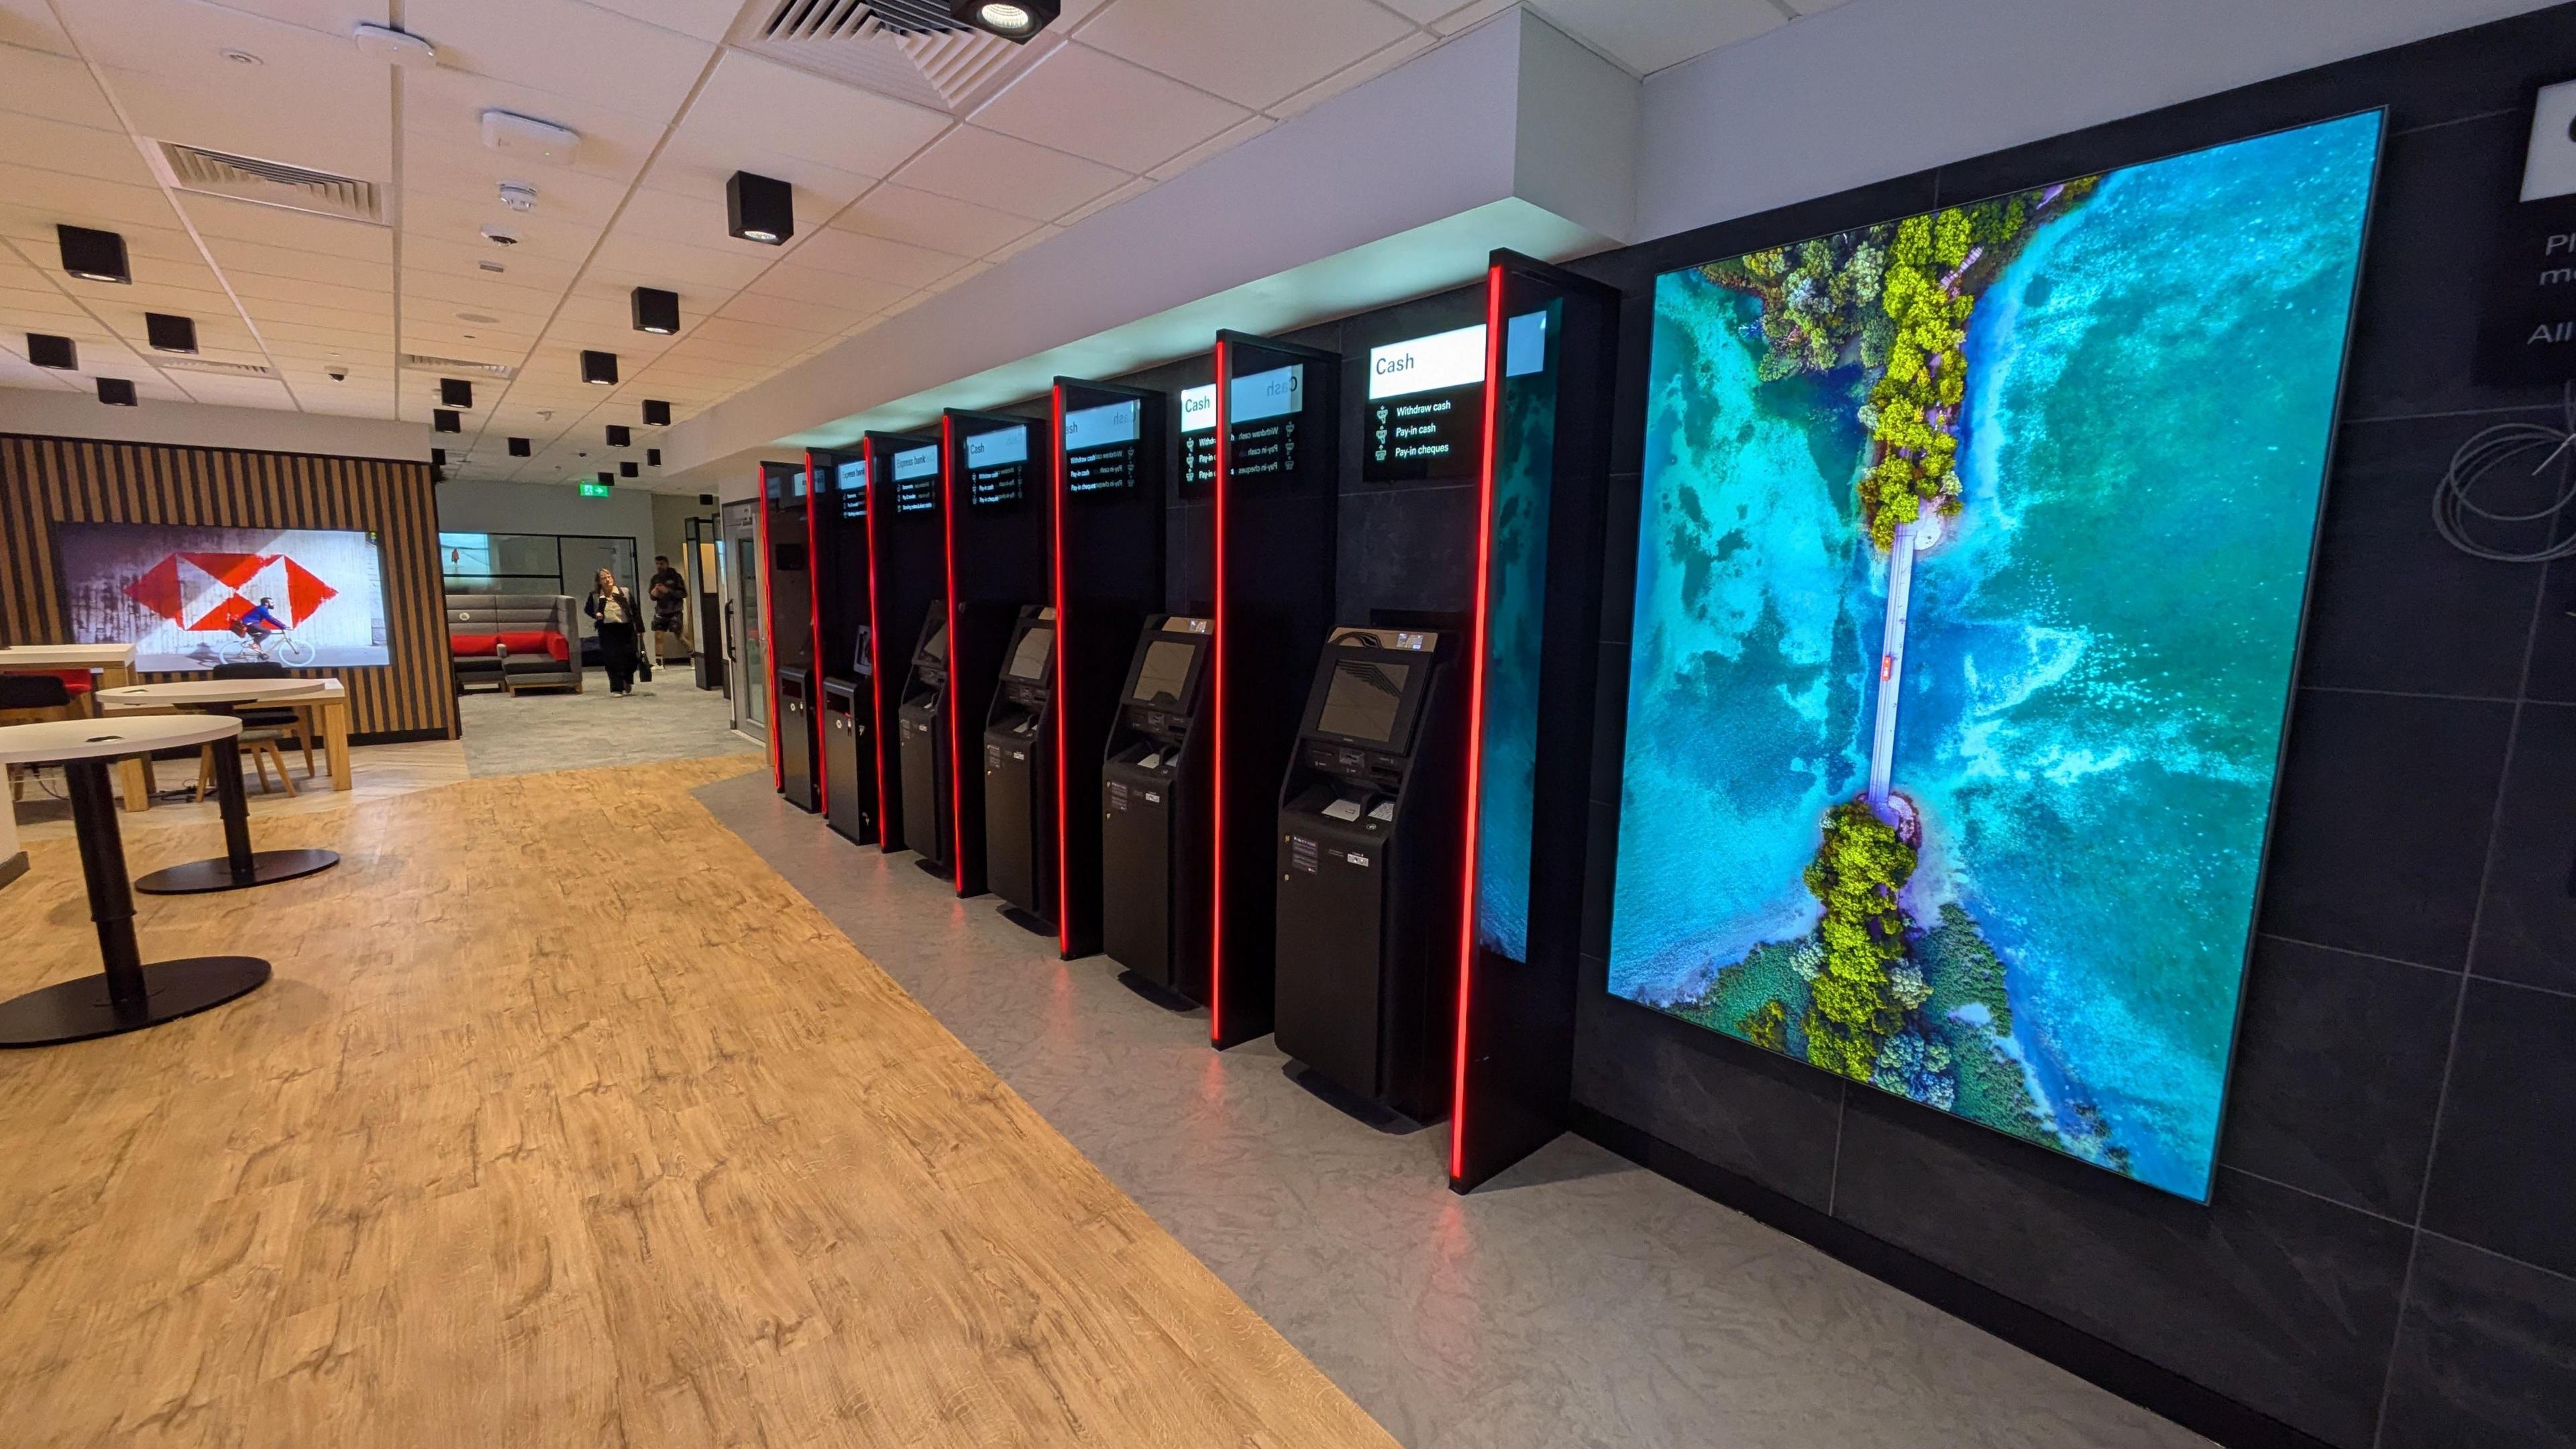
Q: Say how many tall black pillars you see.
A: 7